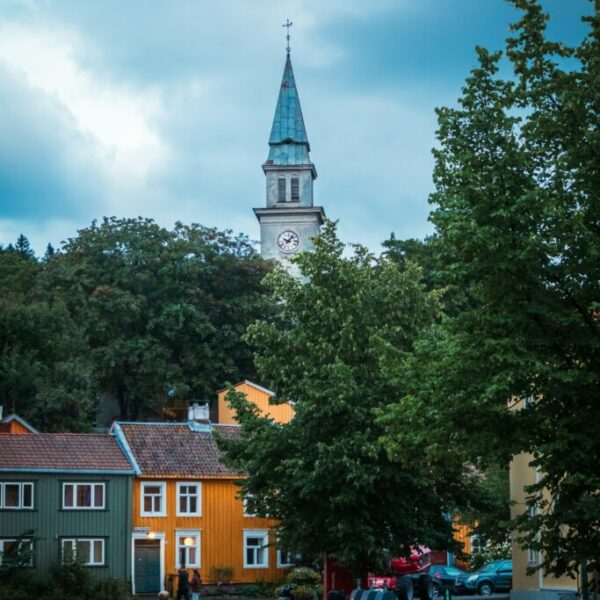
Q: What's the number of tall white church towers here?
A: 1